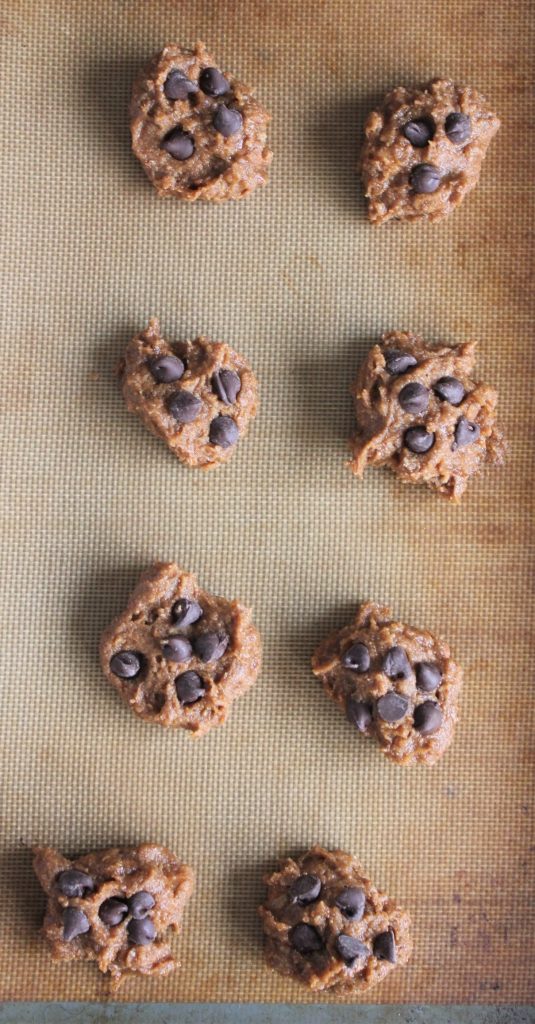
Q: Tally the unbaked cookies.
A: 8